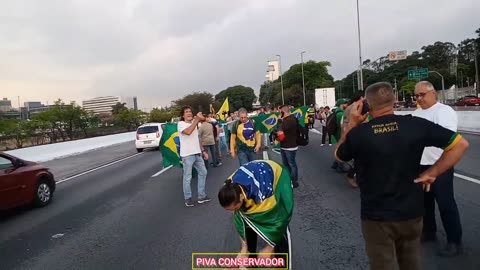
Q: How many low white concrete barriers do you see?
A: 2